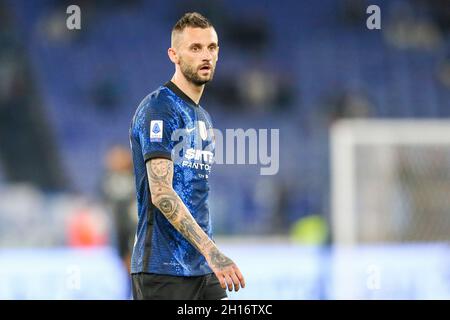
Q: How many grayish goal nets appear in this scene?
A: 1